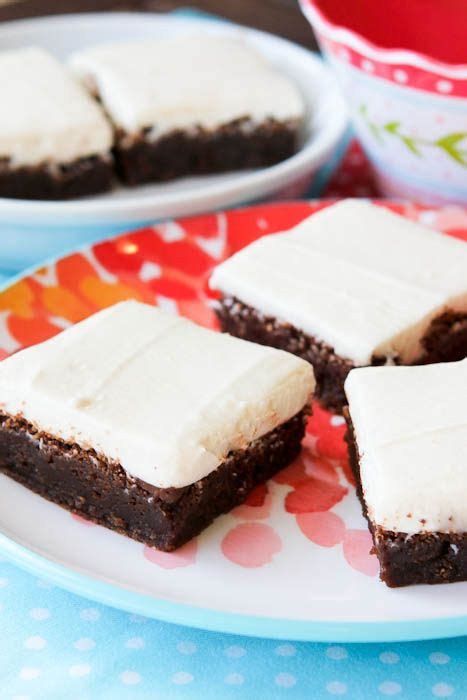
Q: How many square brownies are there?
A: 5